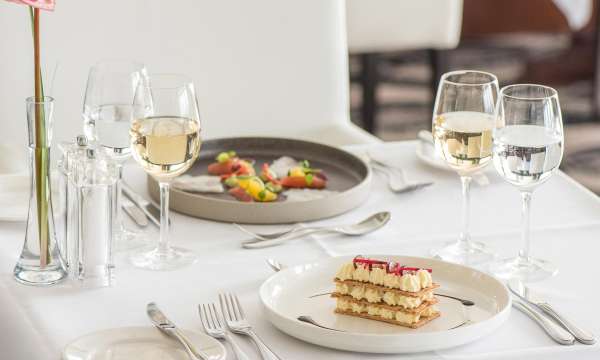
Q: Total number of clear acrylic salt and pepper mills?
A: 2